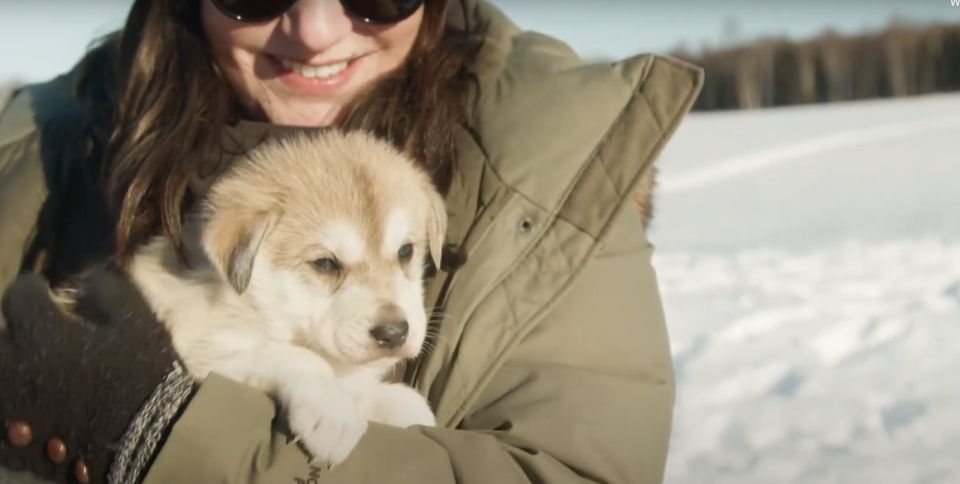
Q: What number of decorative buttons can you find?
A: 3